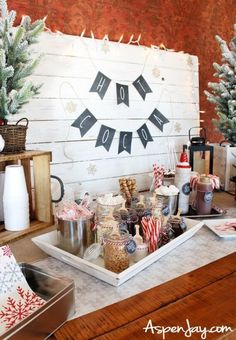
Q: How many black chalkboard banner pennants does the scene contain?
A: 8